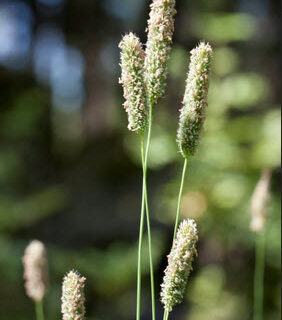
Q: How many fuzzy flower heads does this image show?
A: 7